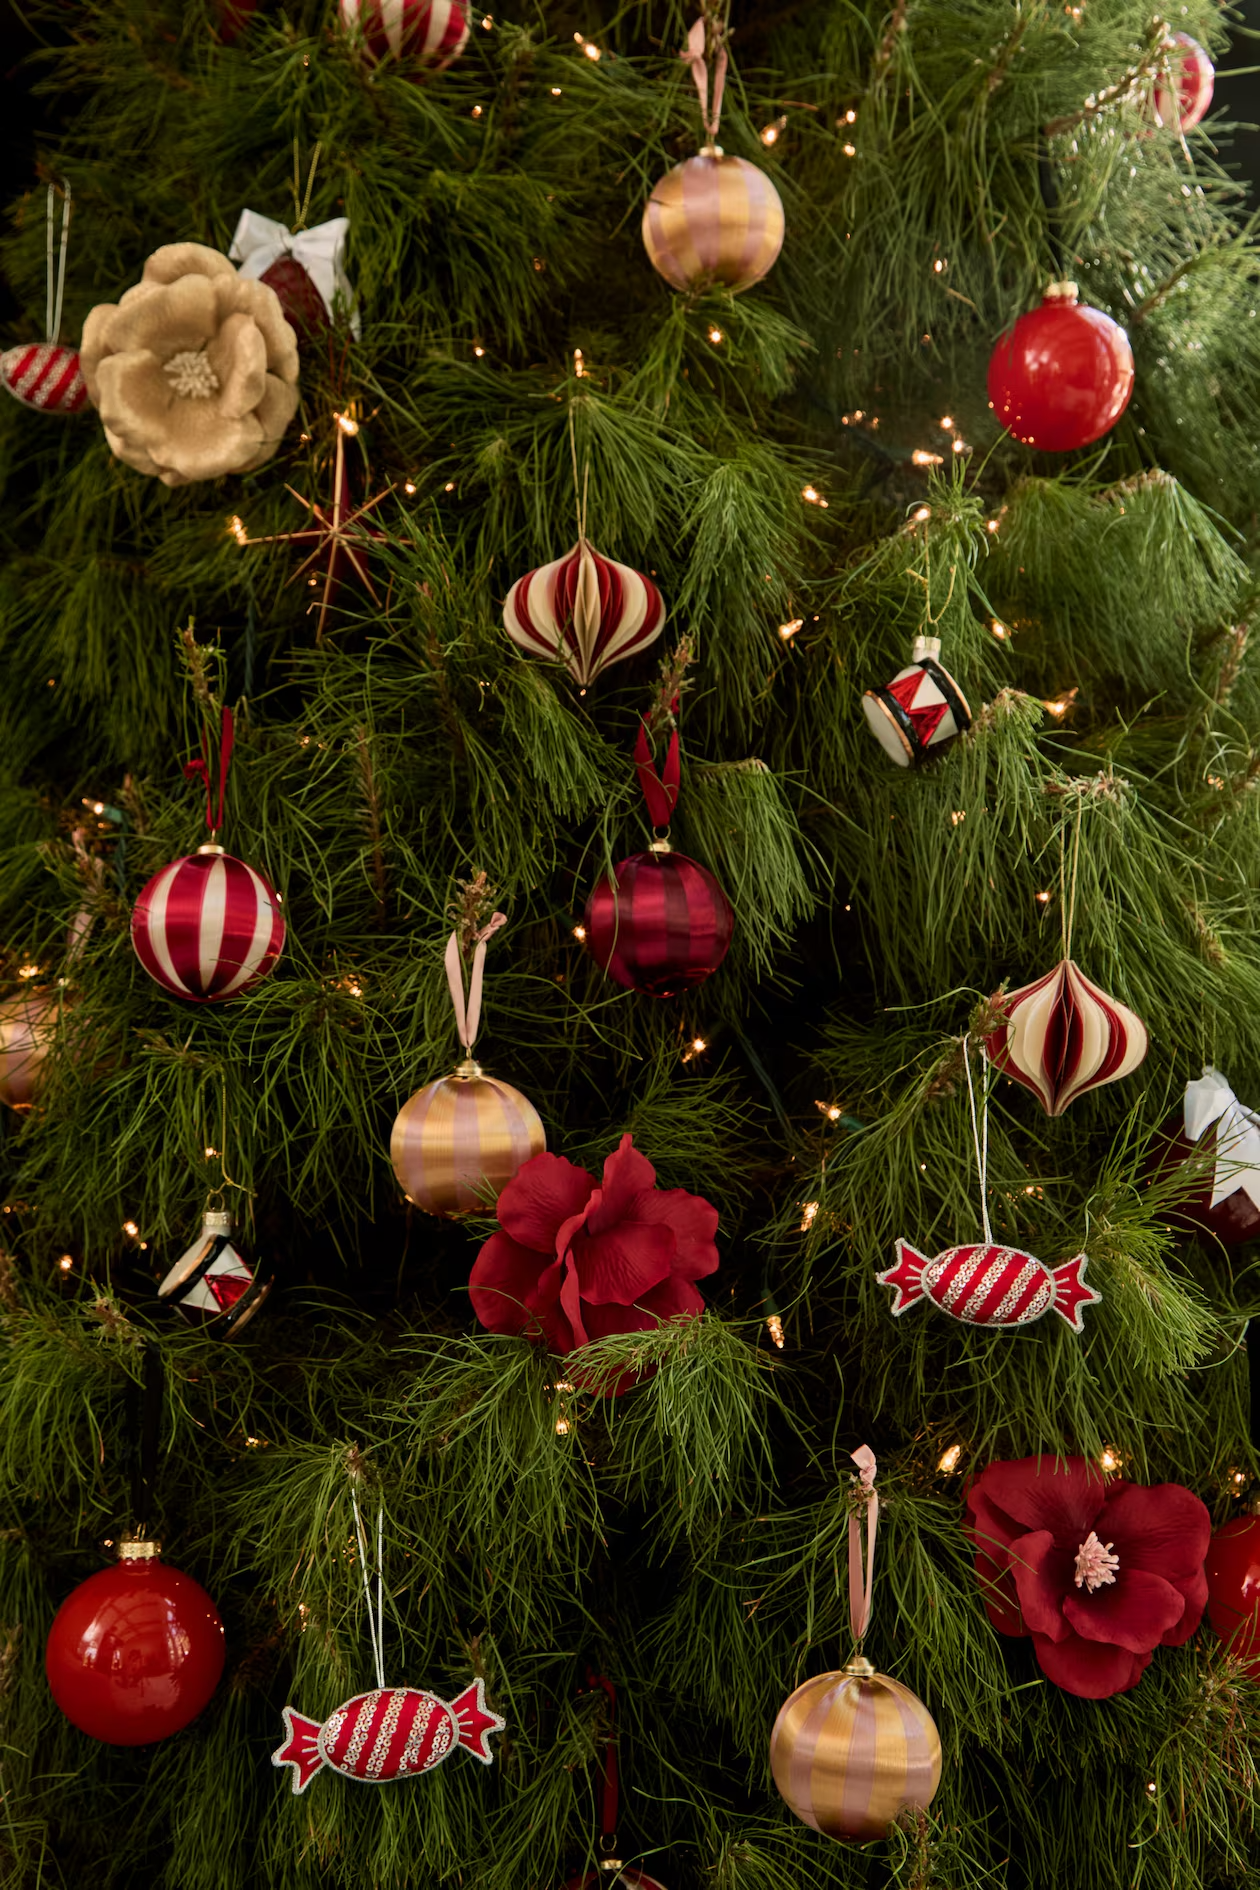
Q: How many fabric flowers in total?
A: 3